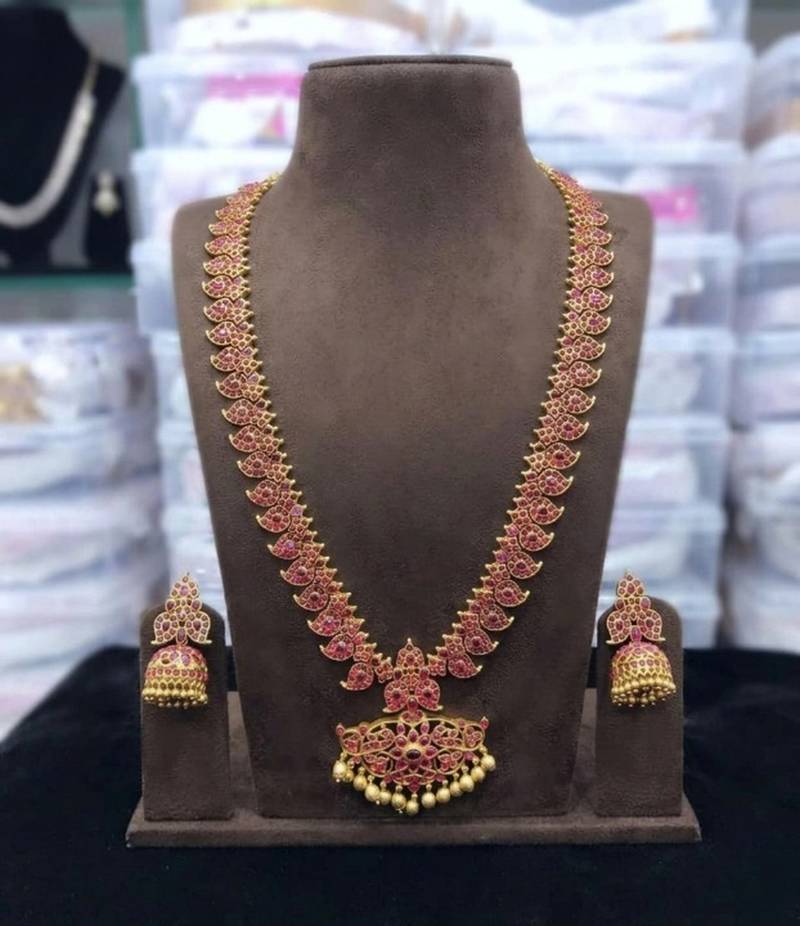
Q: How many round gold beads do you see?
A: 13